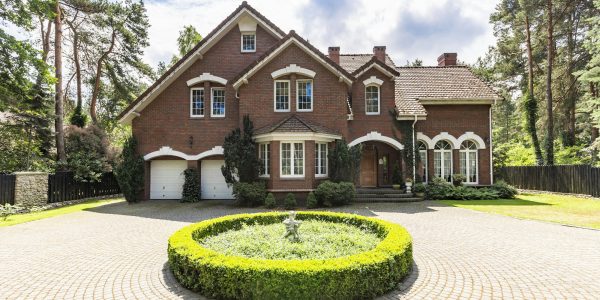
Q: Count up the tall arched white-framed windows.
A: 3